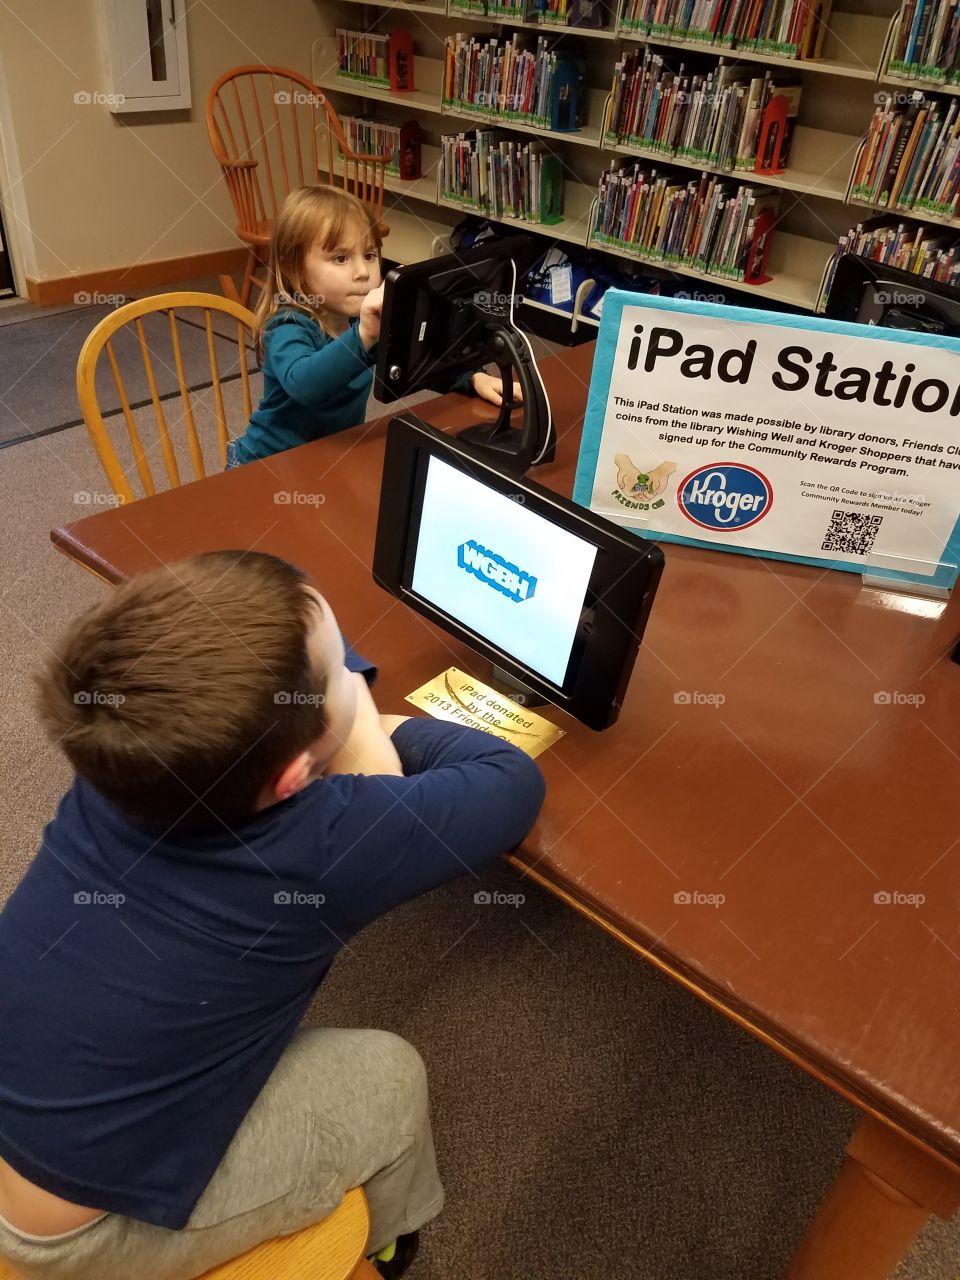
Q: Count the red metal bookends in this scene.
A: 4